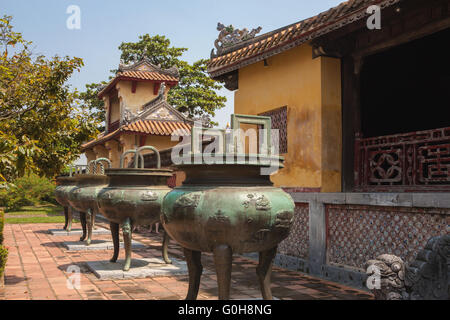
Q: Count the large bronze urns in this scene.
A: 4